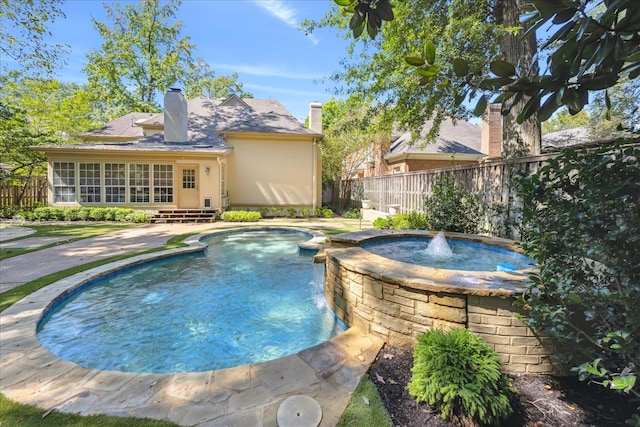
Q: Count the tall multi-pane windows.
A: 5